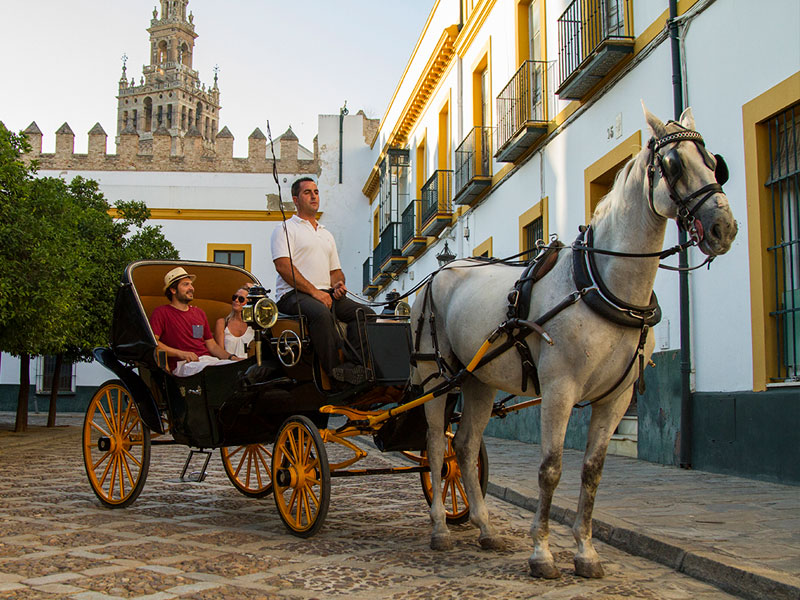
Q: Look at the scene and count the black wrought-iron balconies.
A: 8